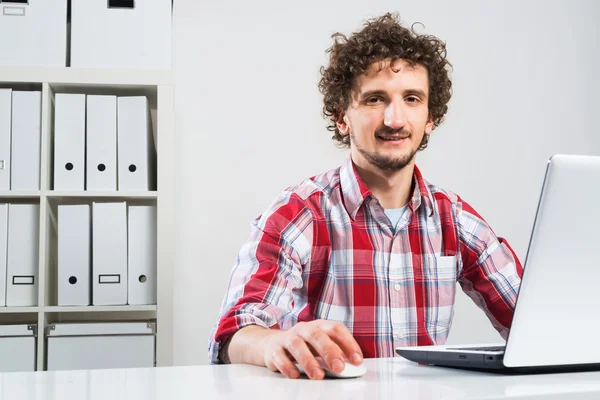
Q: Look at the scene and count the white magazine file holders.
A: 10